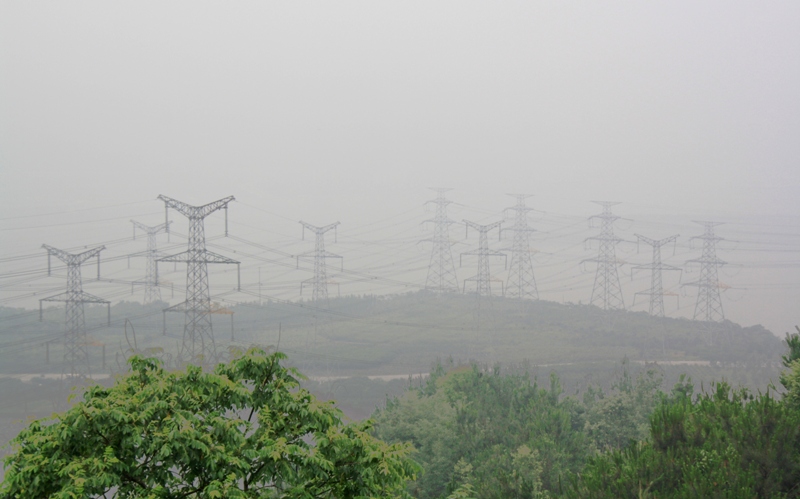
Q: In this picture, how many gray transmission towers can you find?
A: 10